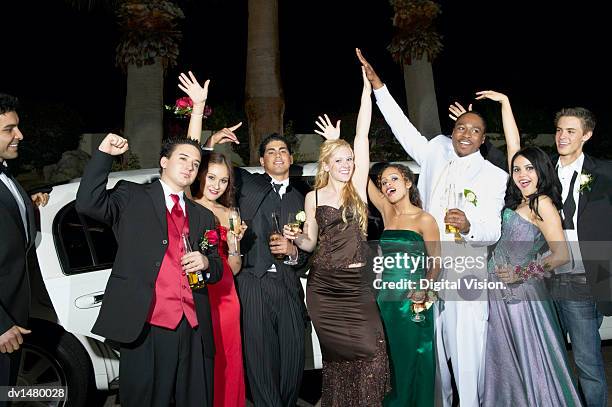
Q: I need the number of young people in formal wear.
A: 9